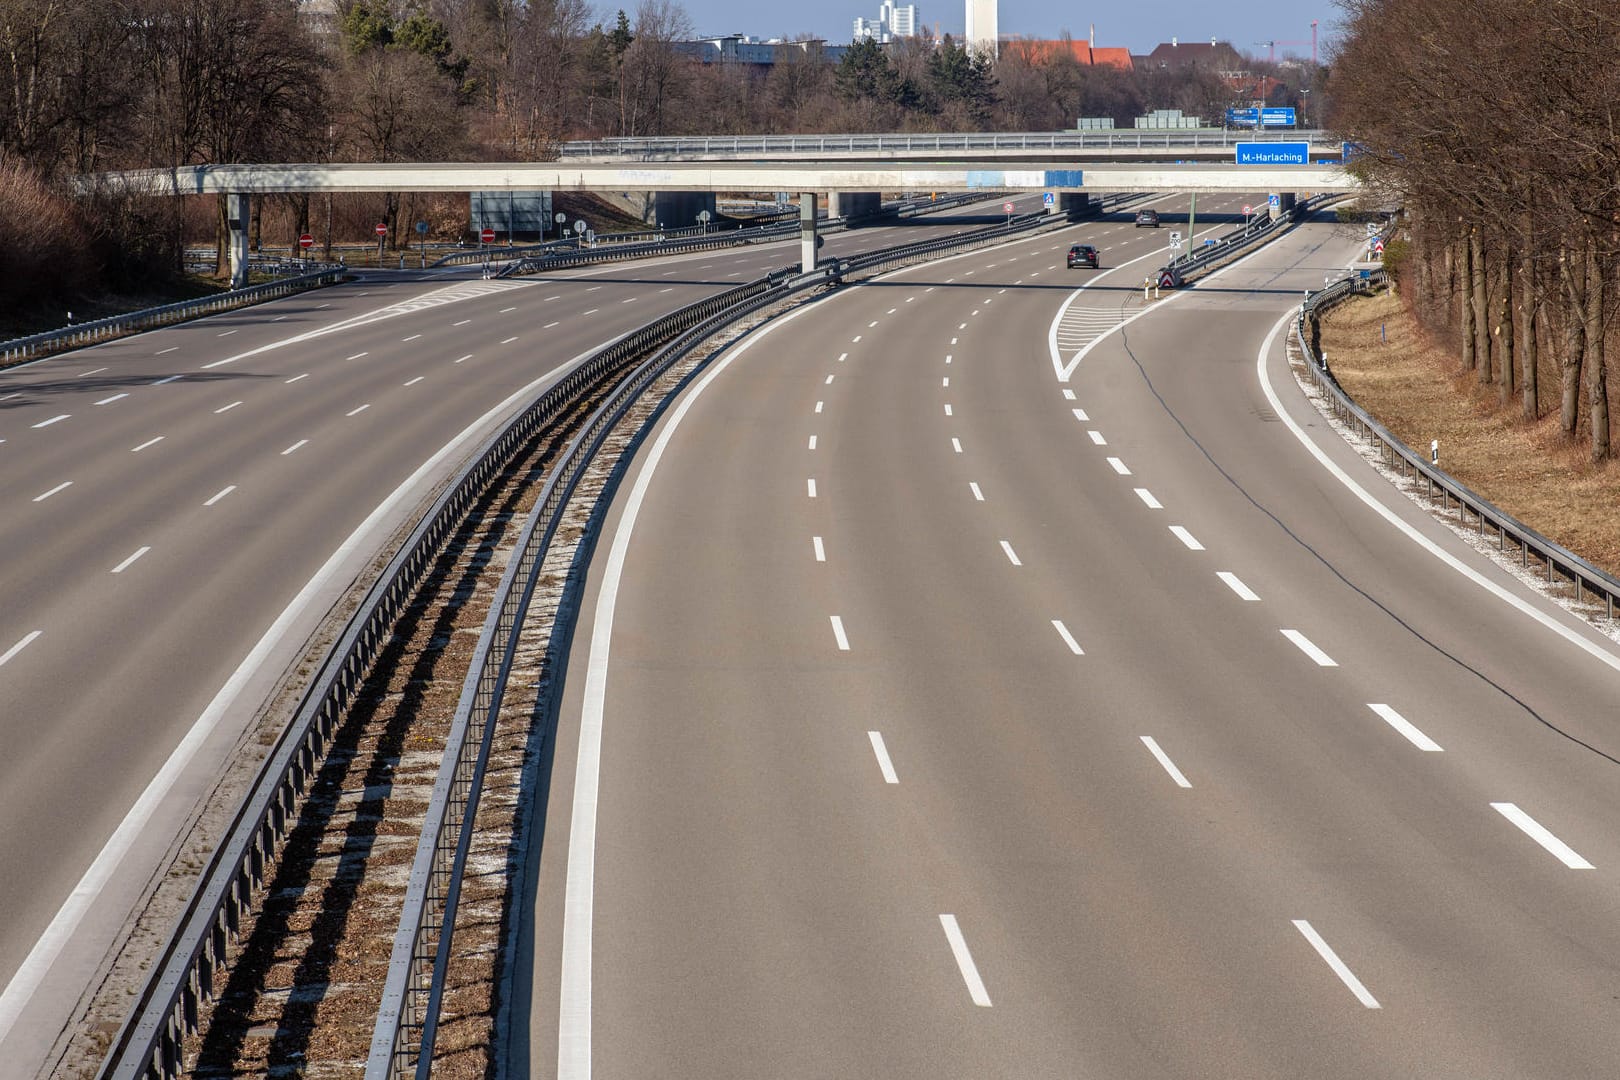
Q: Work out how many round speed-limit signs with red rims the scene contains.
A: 2